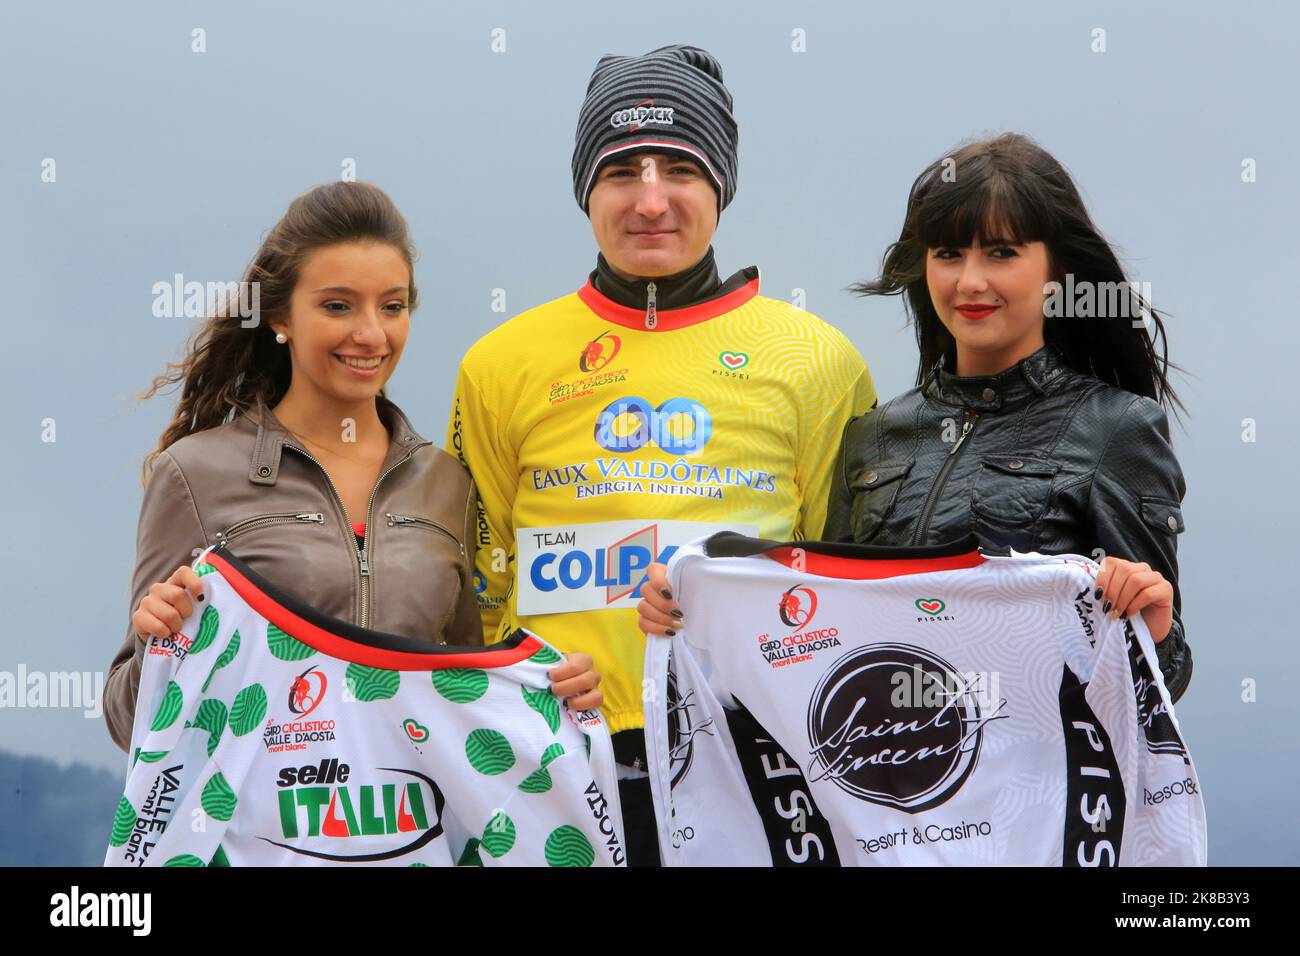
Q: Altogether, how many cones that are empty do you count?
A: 0